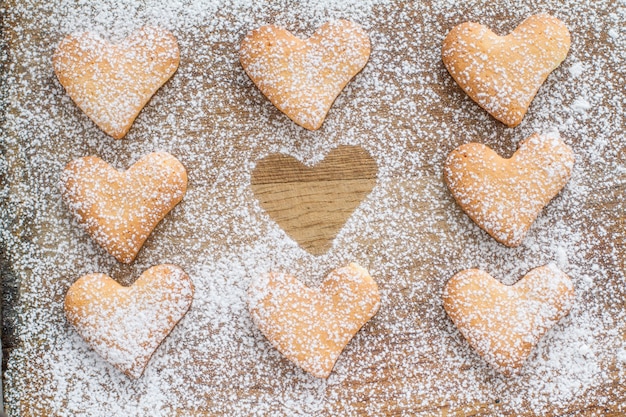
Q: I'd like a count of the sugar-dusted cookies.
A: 8